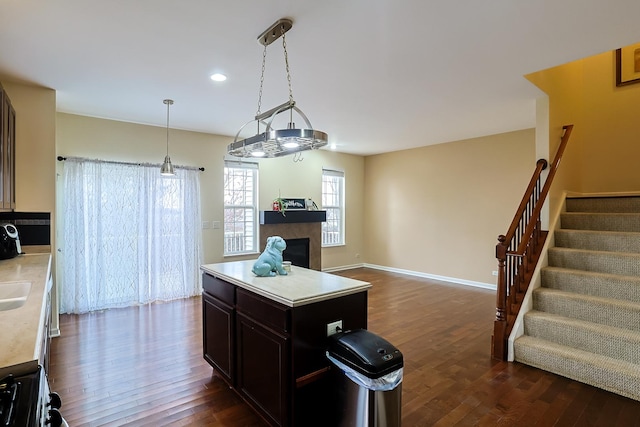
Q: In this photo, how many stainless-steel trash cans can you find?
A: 1